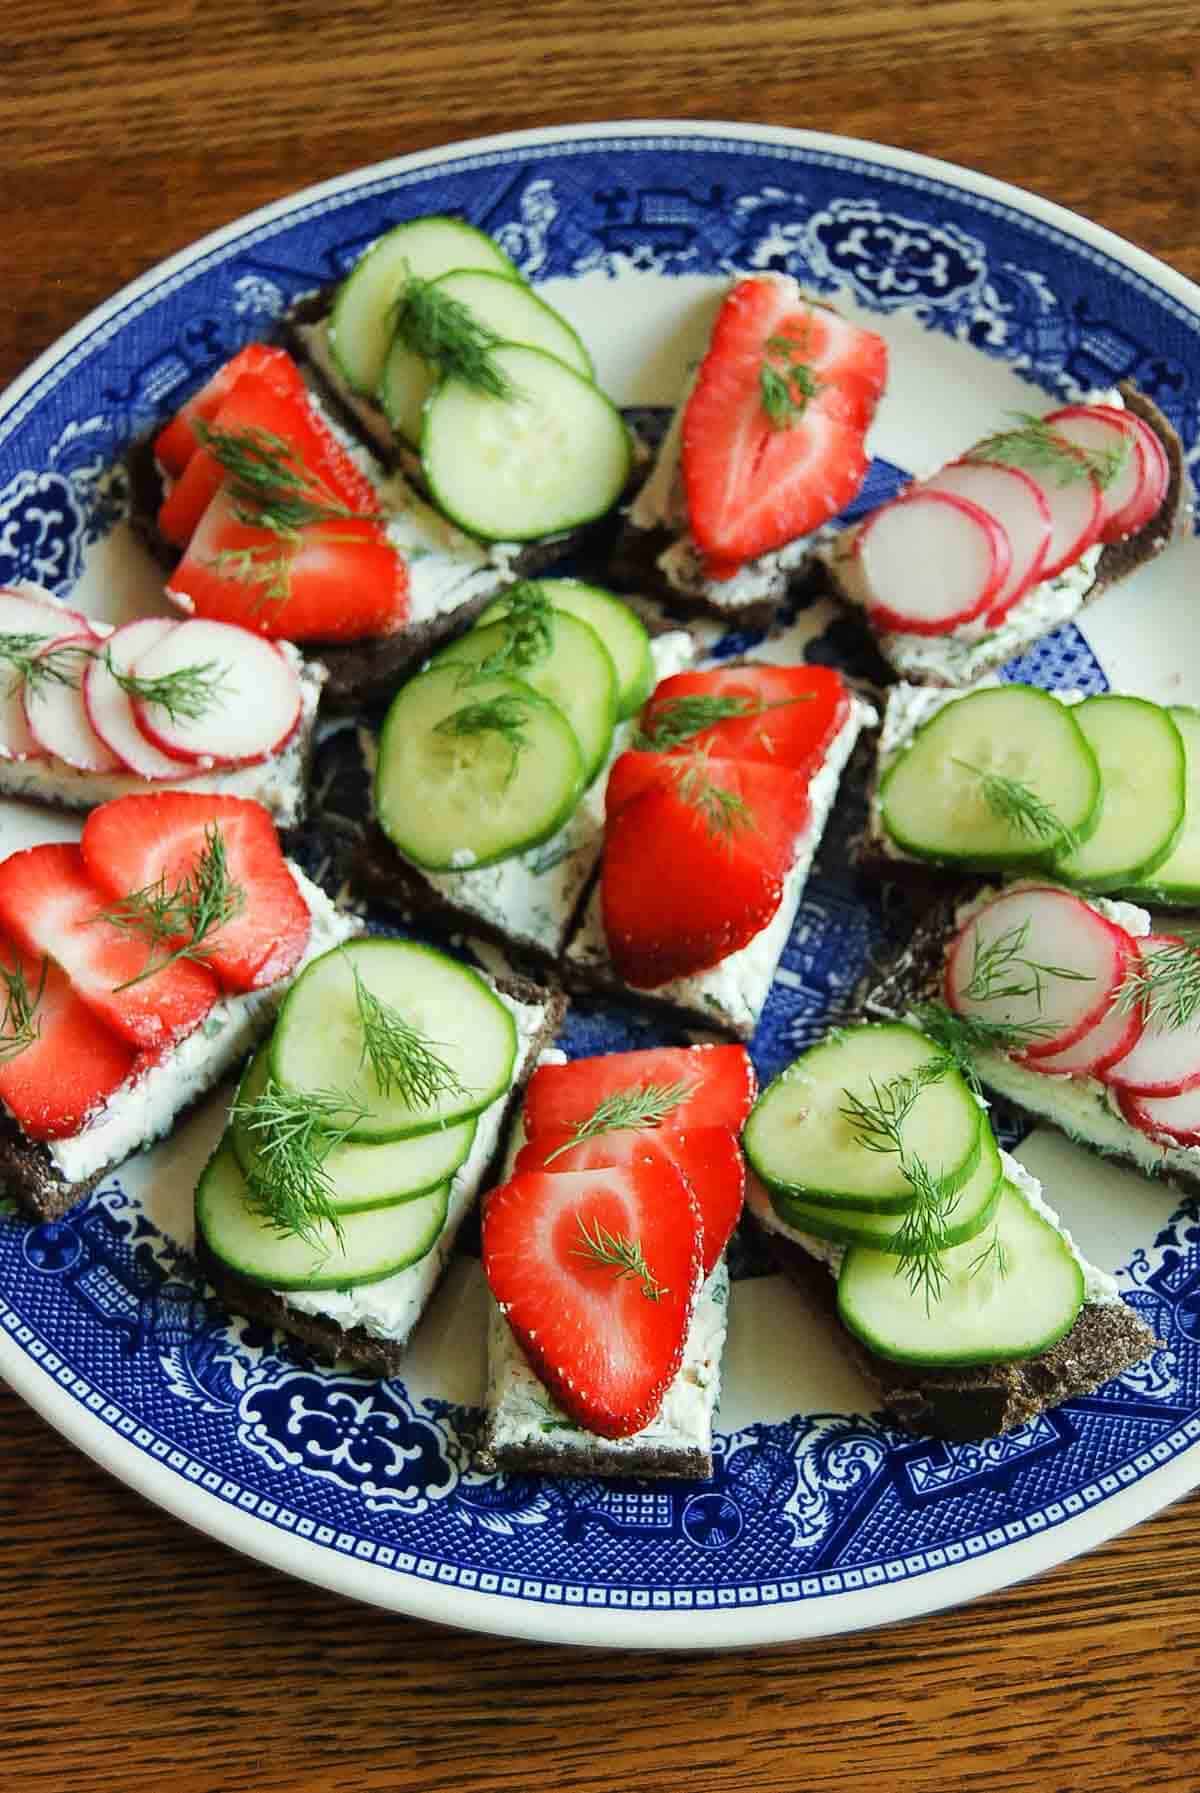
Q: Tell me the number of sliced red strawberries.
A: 12